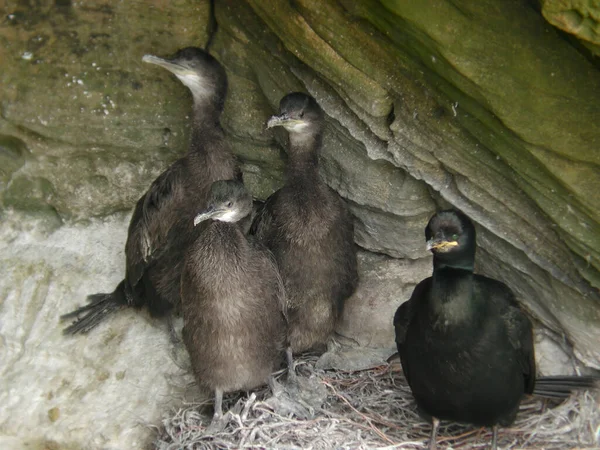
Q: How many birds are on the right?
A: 1